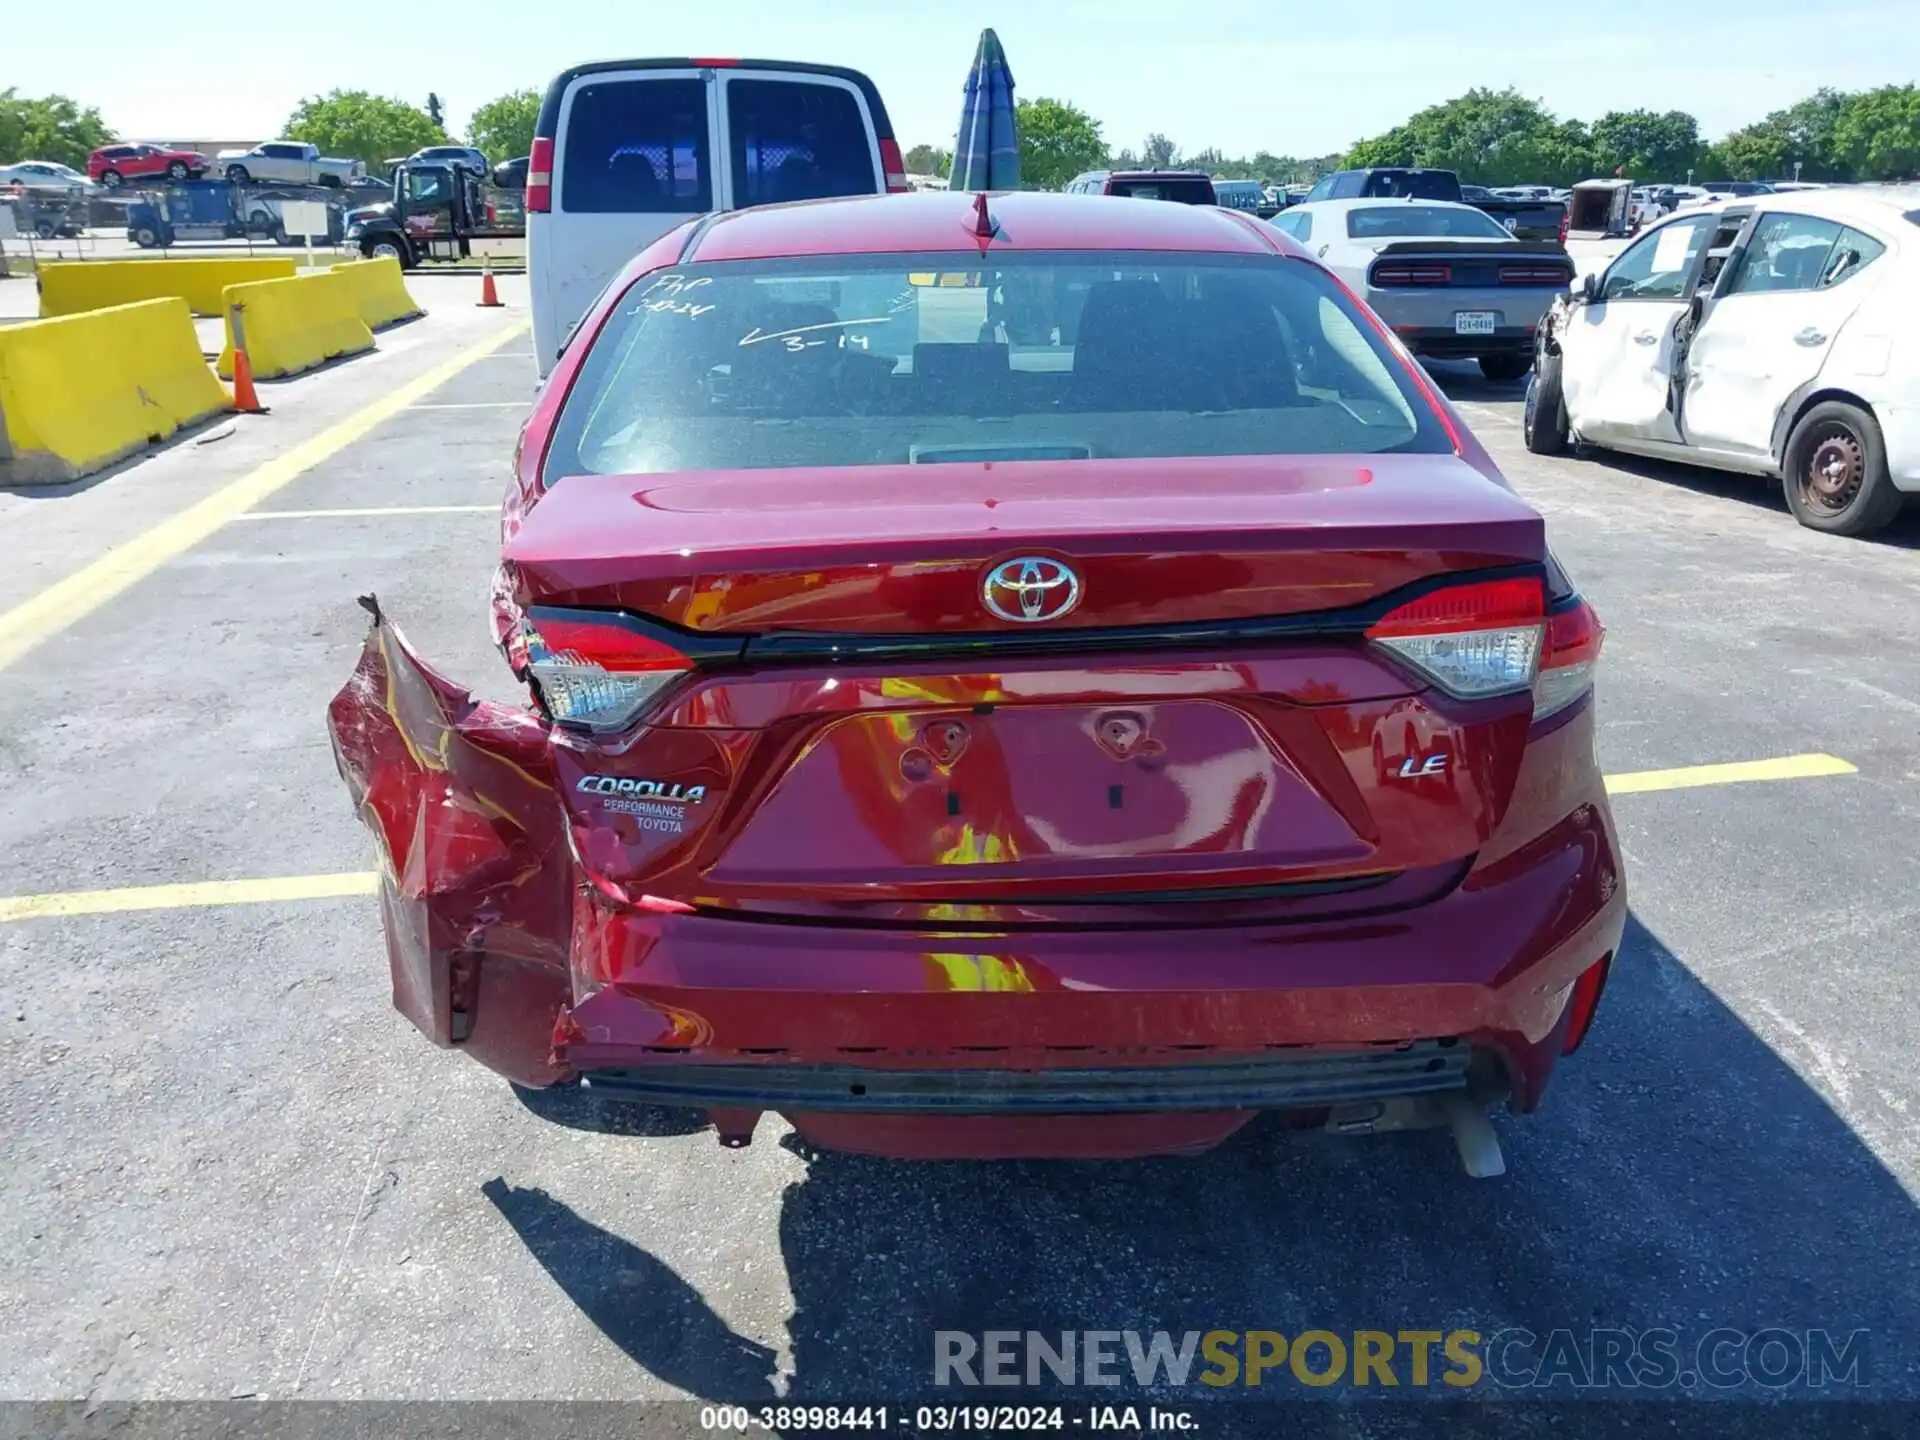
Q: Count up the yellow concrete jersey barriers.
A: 4